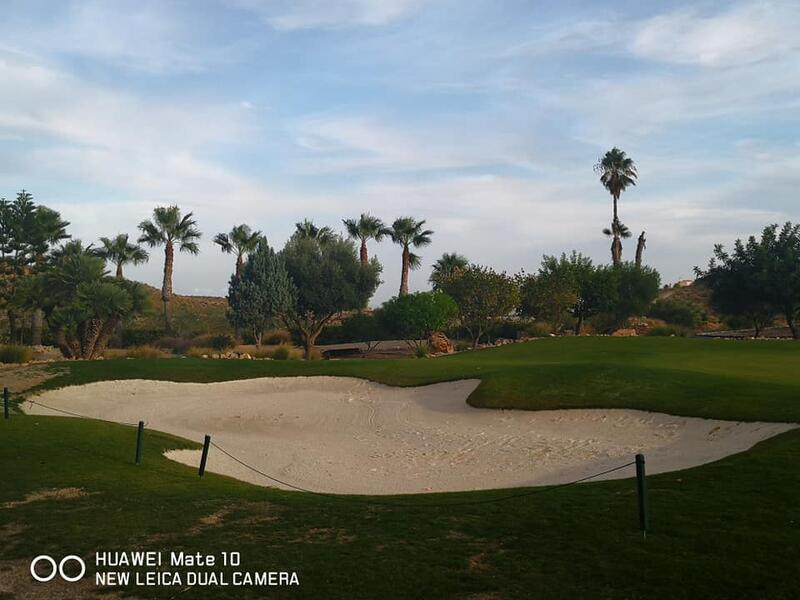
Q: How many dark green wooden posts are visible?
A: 4